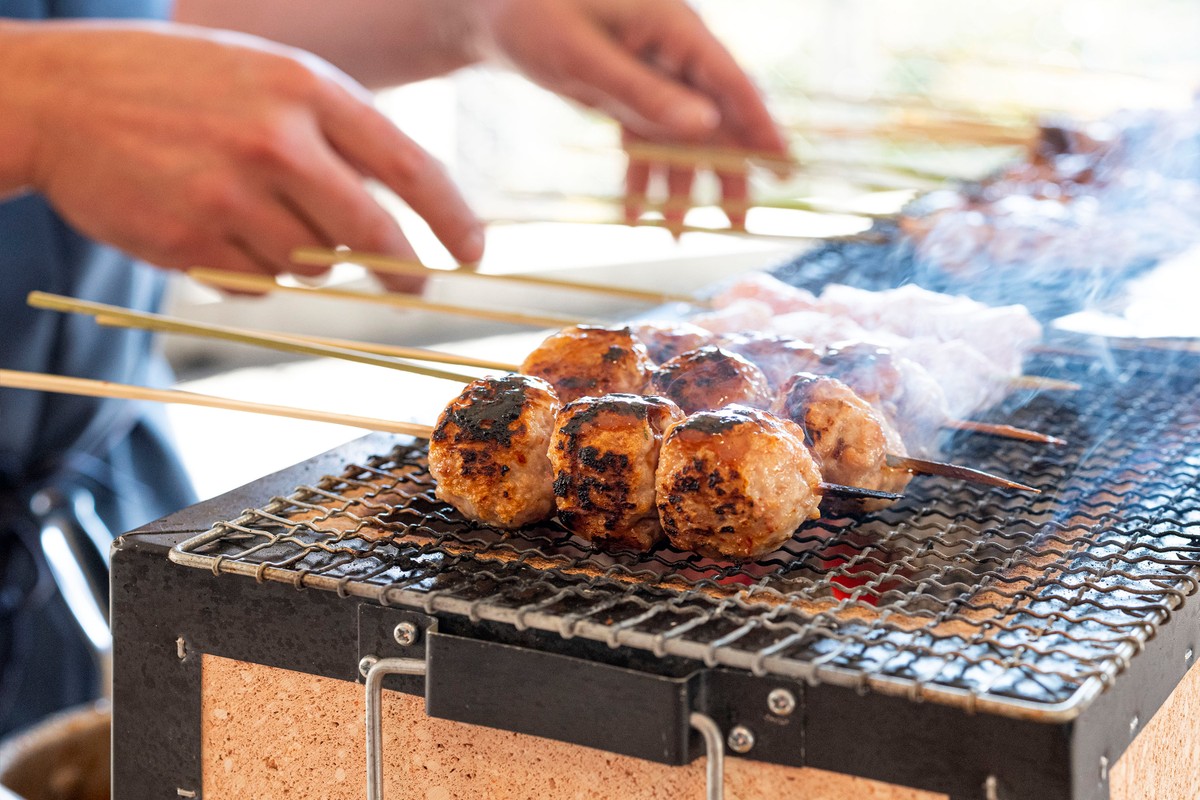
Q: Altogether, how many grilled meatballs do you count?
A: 9